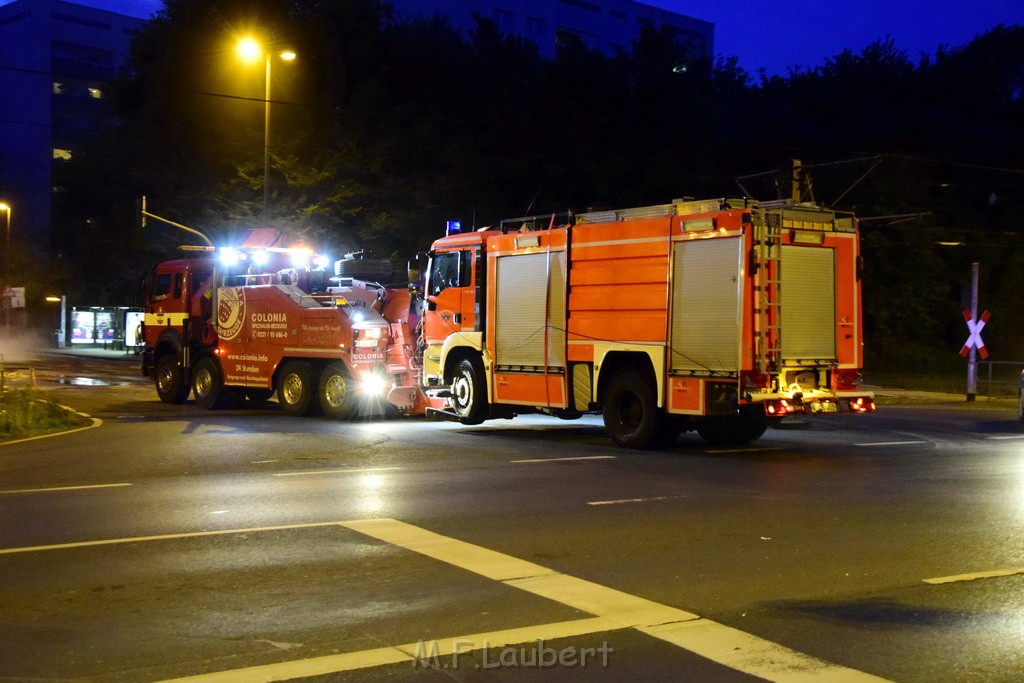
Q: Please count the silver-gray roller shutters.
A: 3